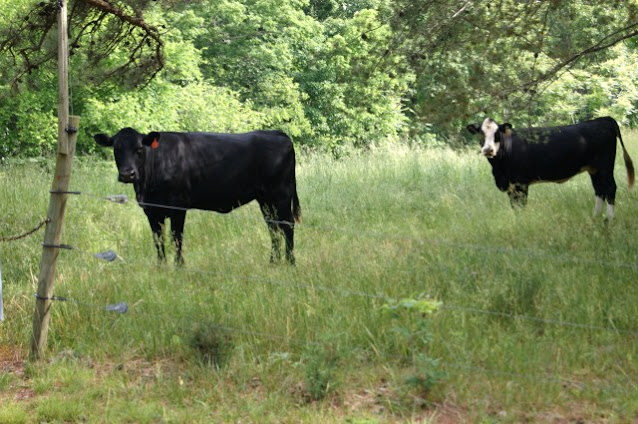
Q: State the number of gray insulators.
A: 3